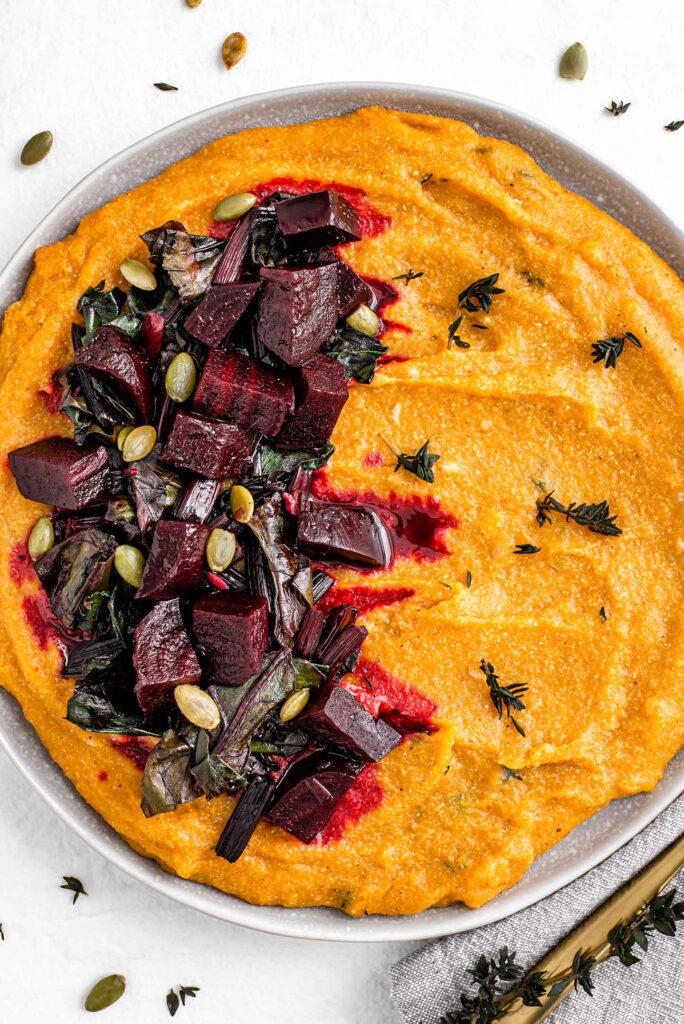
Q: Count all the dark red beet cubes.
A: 15